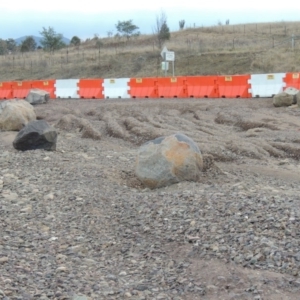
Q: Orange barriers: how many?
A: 9